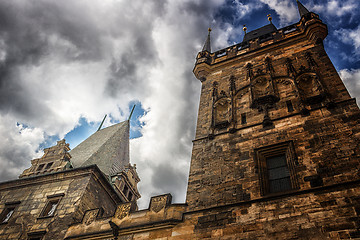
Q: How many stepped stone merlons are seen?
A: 3